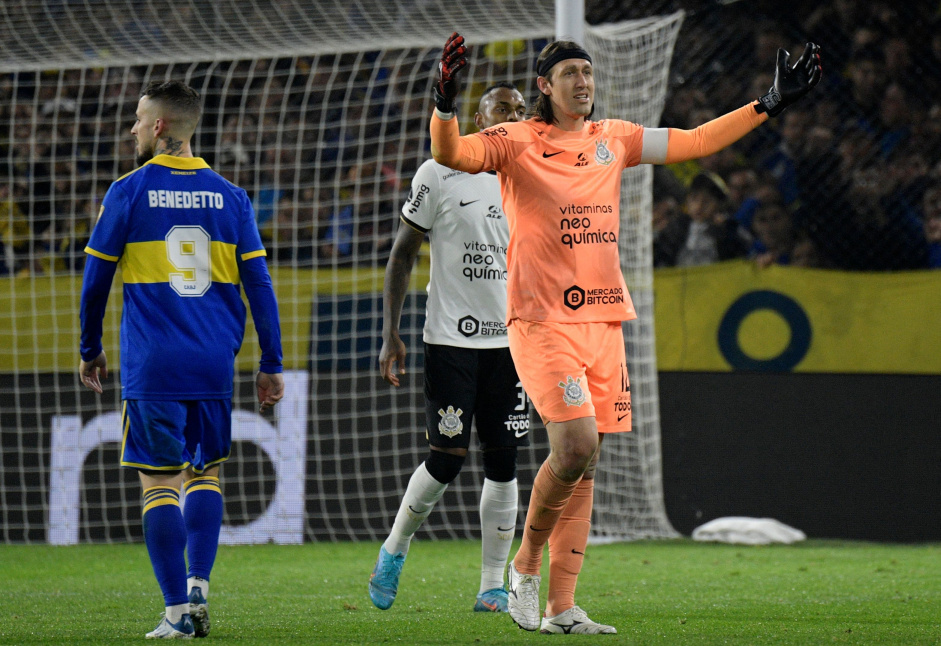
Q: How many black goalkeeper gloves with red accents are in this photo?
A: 2